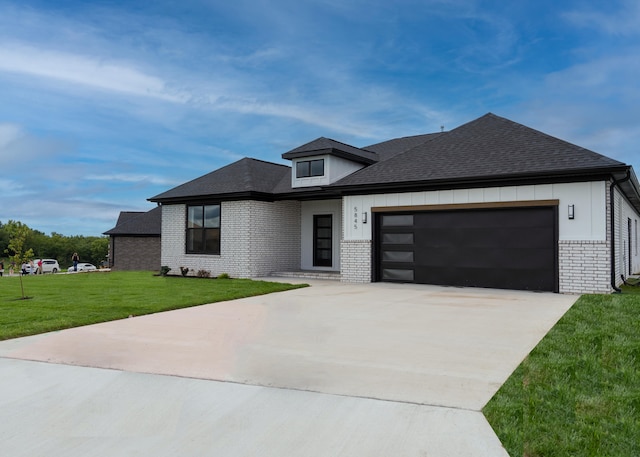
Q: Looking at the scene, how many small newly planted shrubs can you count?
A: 4